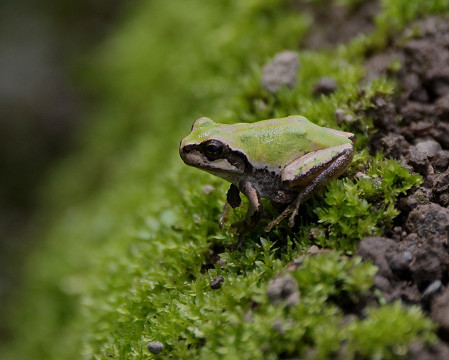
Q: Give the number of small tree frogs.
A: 1